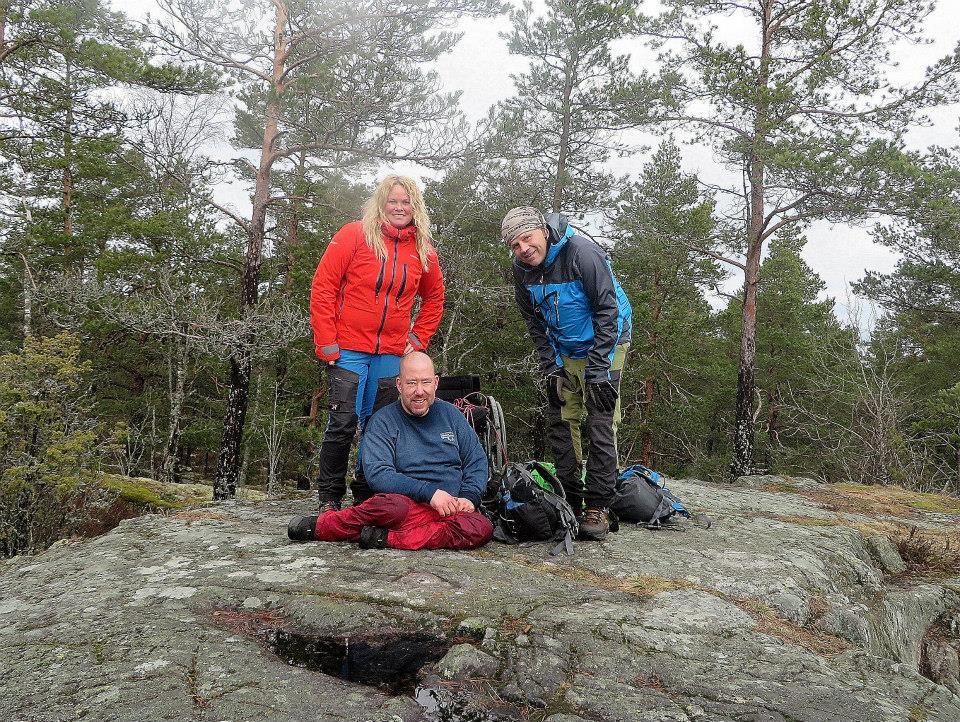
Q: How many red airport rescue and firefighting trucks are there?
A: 0